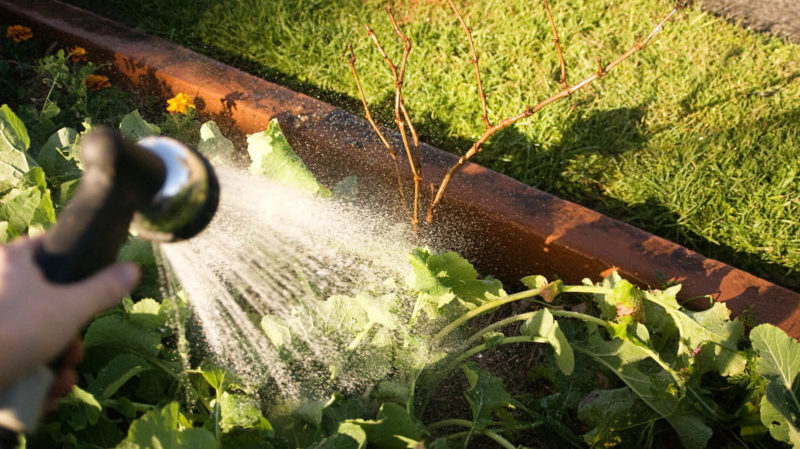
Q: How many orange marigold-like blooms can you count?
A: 4